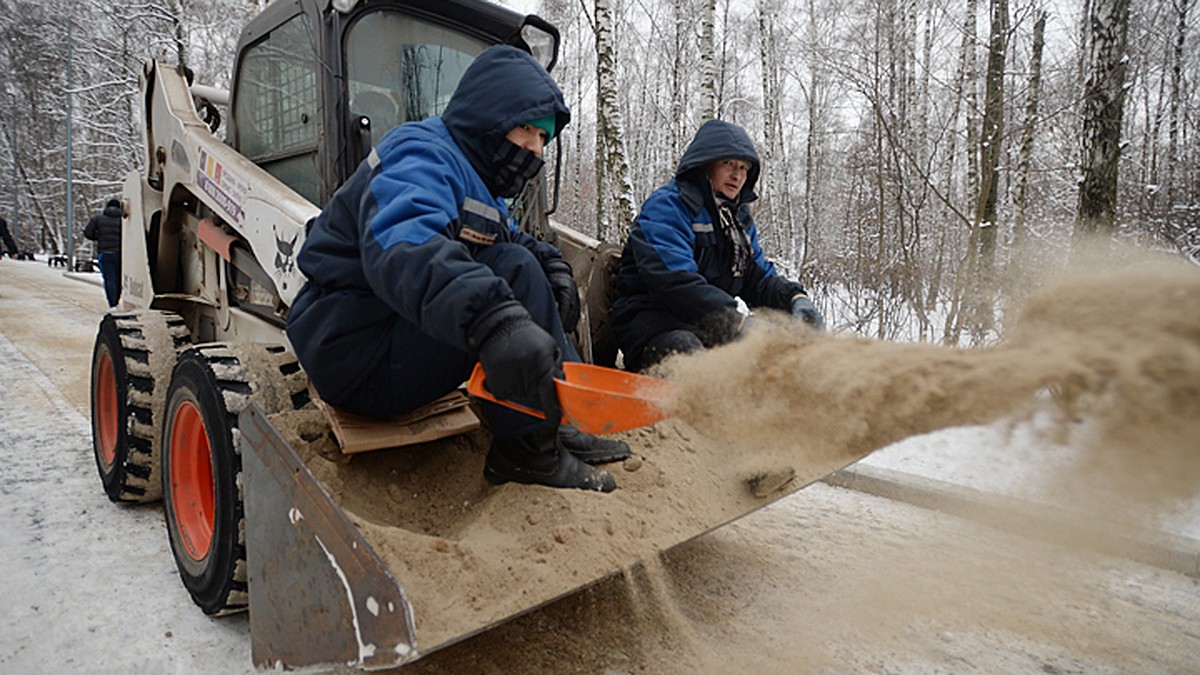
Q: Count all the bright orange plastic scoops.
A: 1